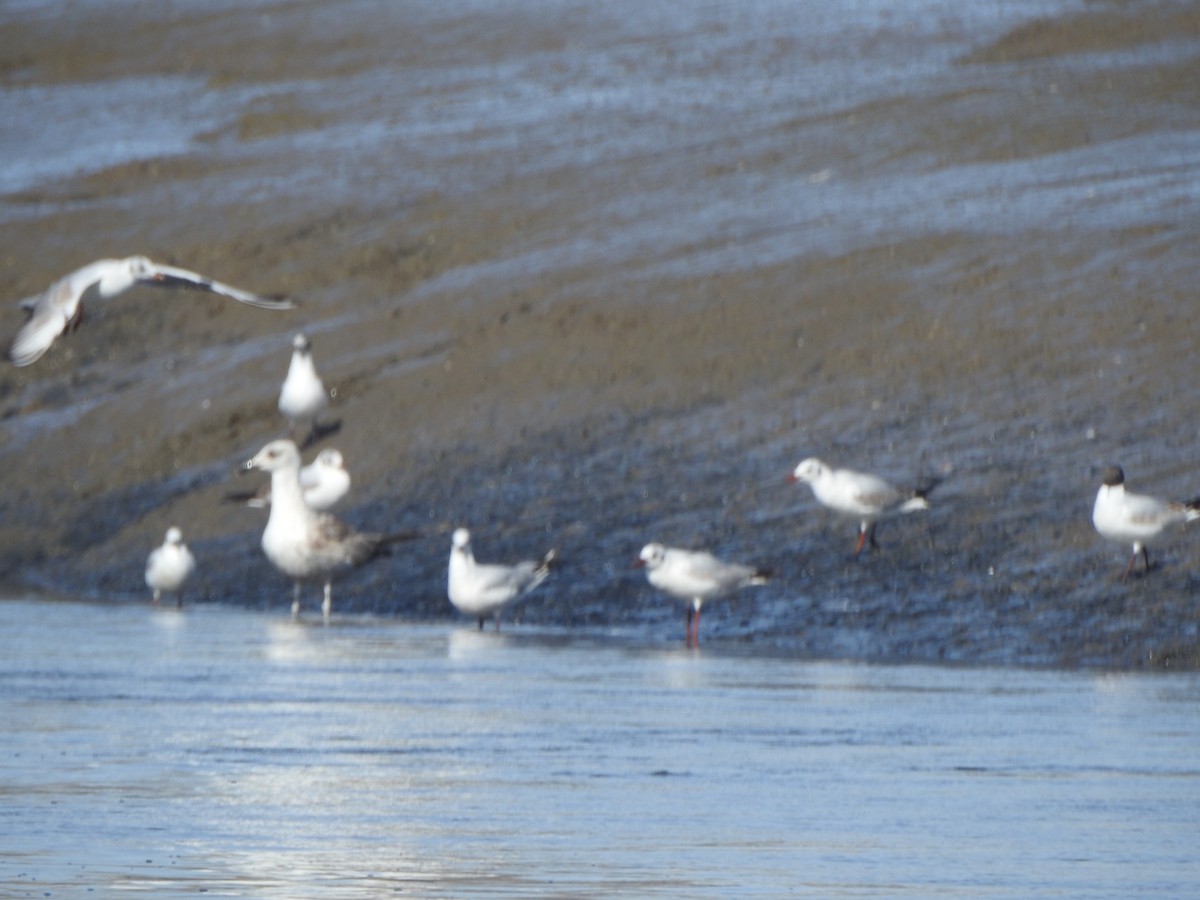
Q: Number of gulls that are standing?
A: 8